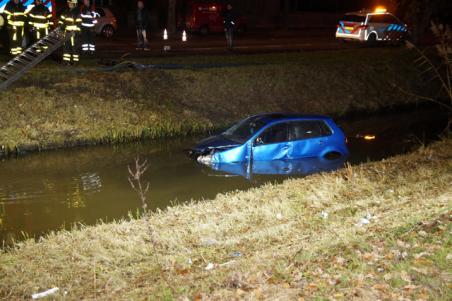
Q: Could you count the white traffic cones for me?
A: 2